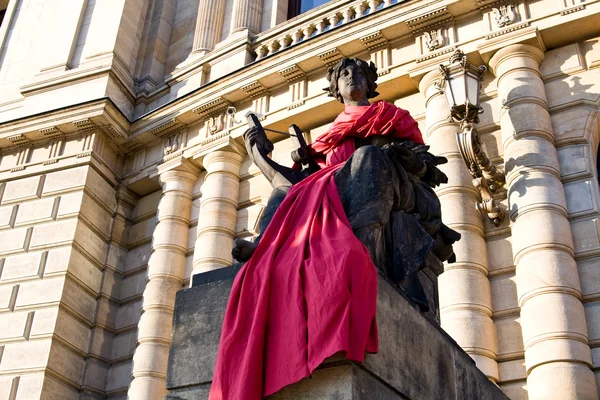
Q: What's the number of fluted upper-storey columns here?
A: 2